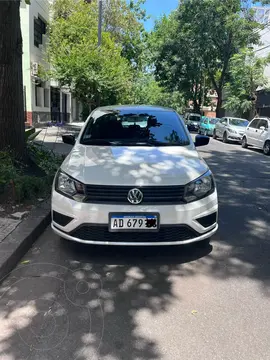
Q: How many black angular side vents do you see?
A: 2